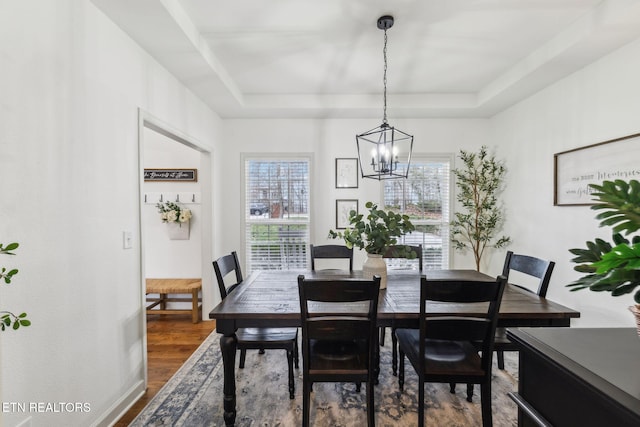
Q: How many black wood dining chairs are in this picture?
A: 6